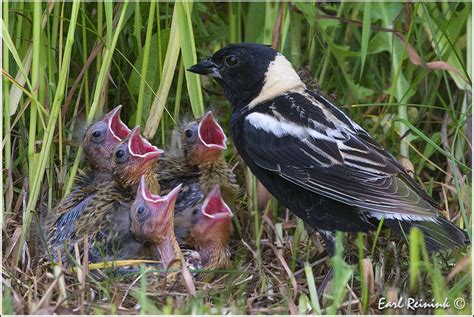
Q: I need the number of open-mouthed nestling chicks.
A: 5